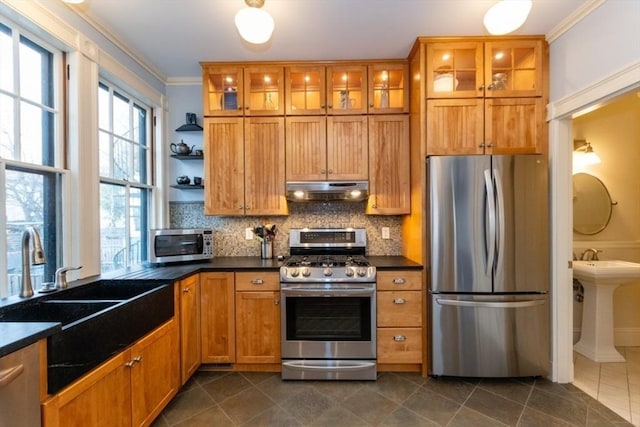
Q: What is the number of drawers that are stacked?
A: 3